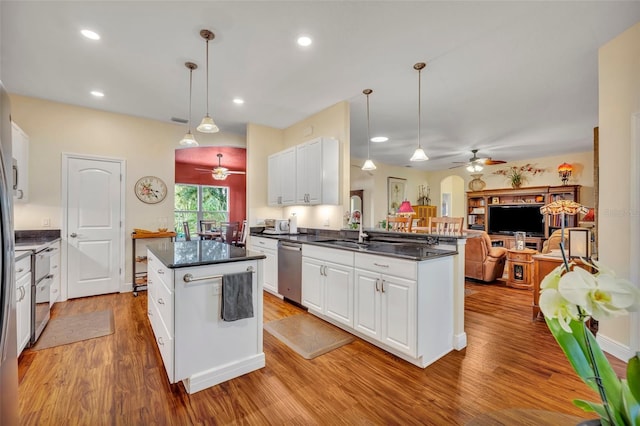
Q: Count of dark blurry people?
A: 0